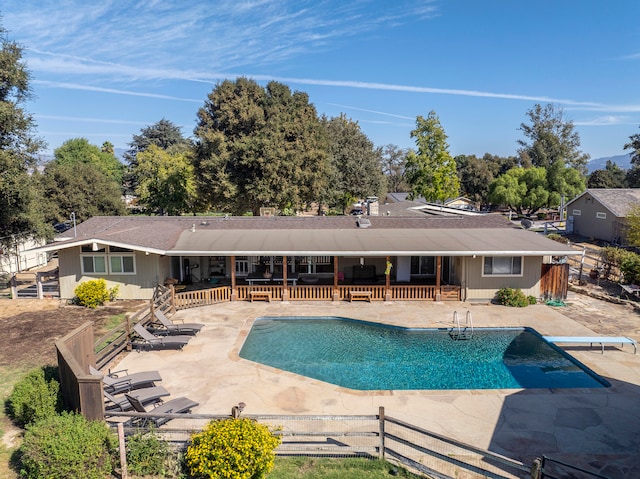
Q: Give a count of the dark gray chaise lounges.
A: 5